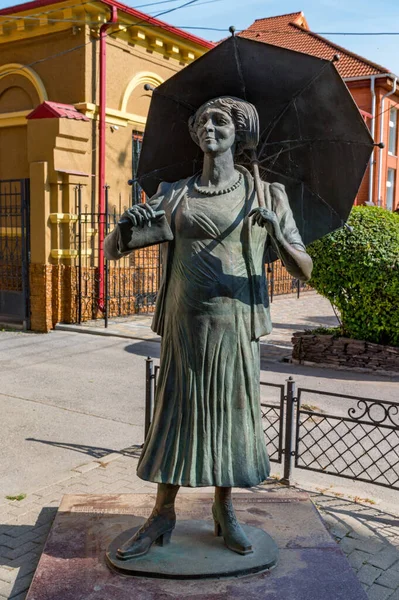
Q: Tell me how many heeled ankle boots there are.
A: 2